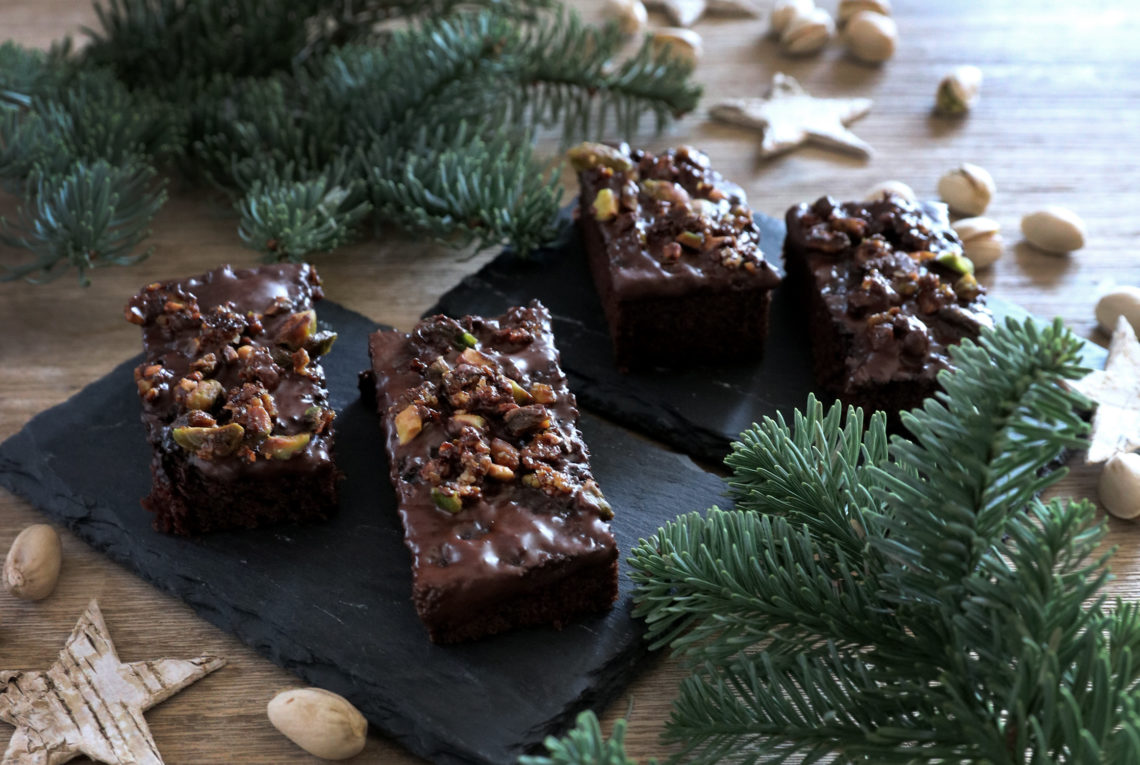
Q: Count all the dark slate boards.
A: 2